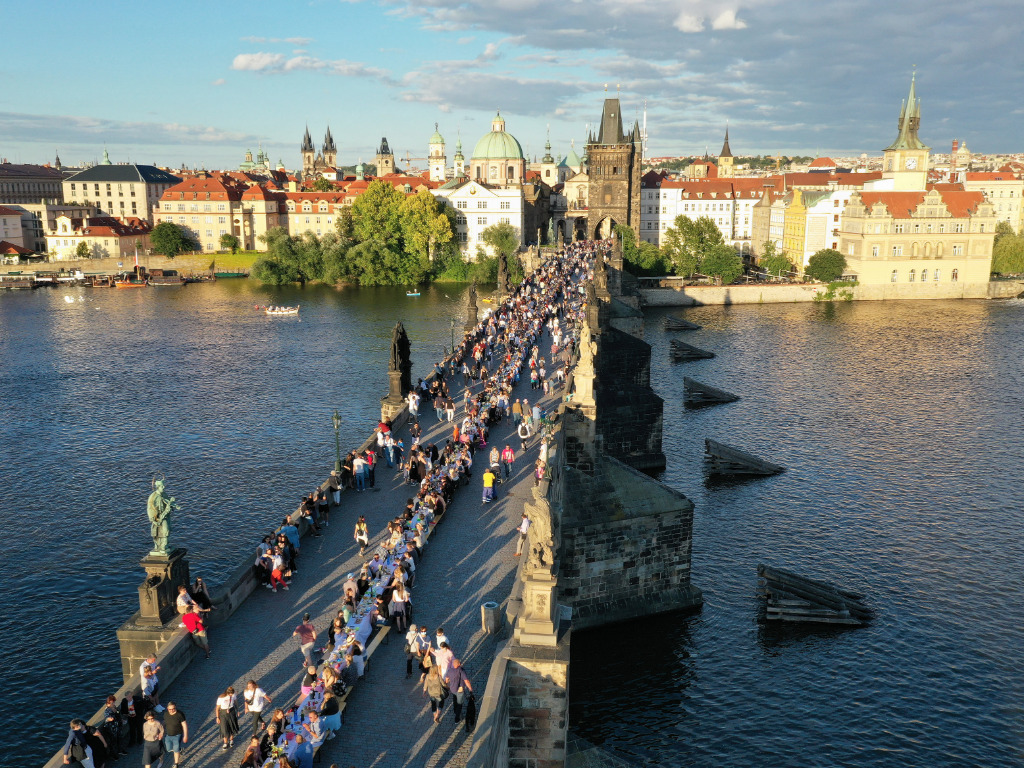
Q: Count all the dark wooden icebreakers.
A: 5